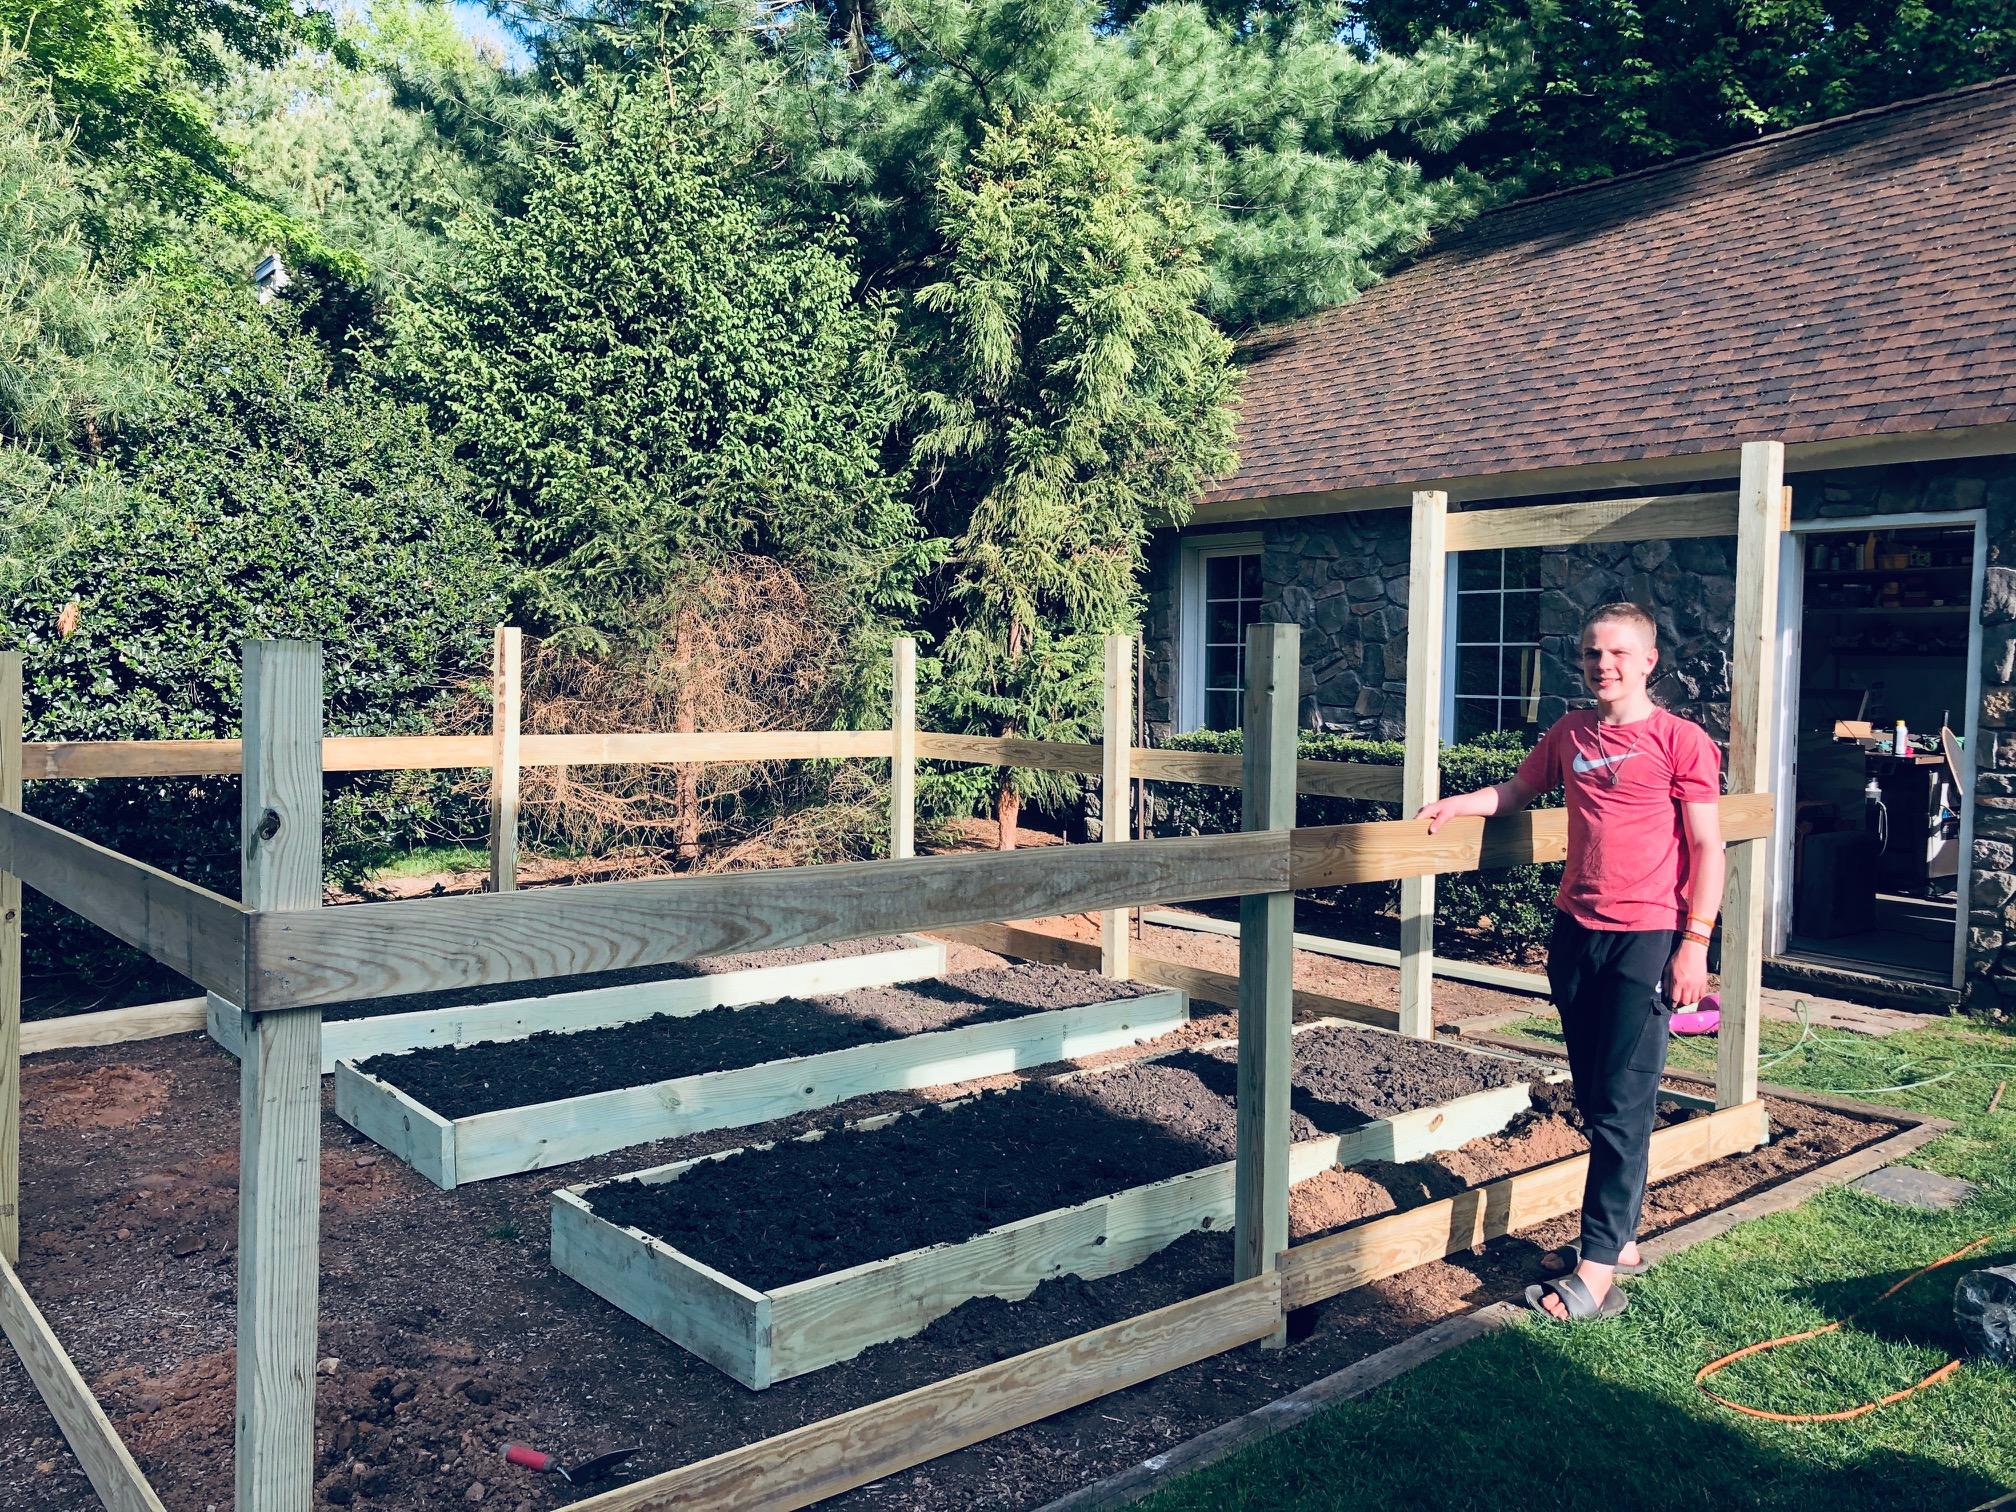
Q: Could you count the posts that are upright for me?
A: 8